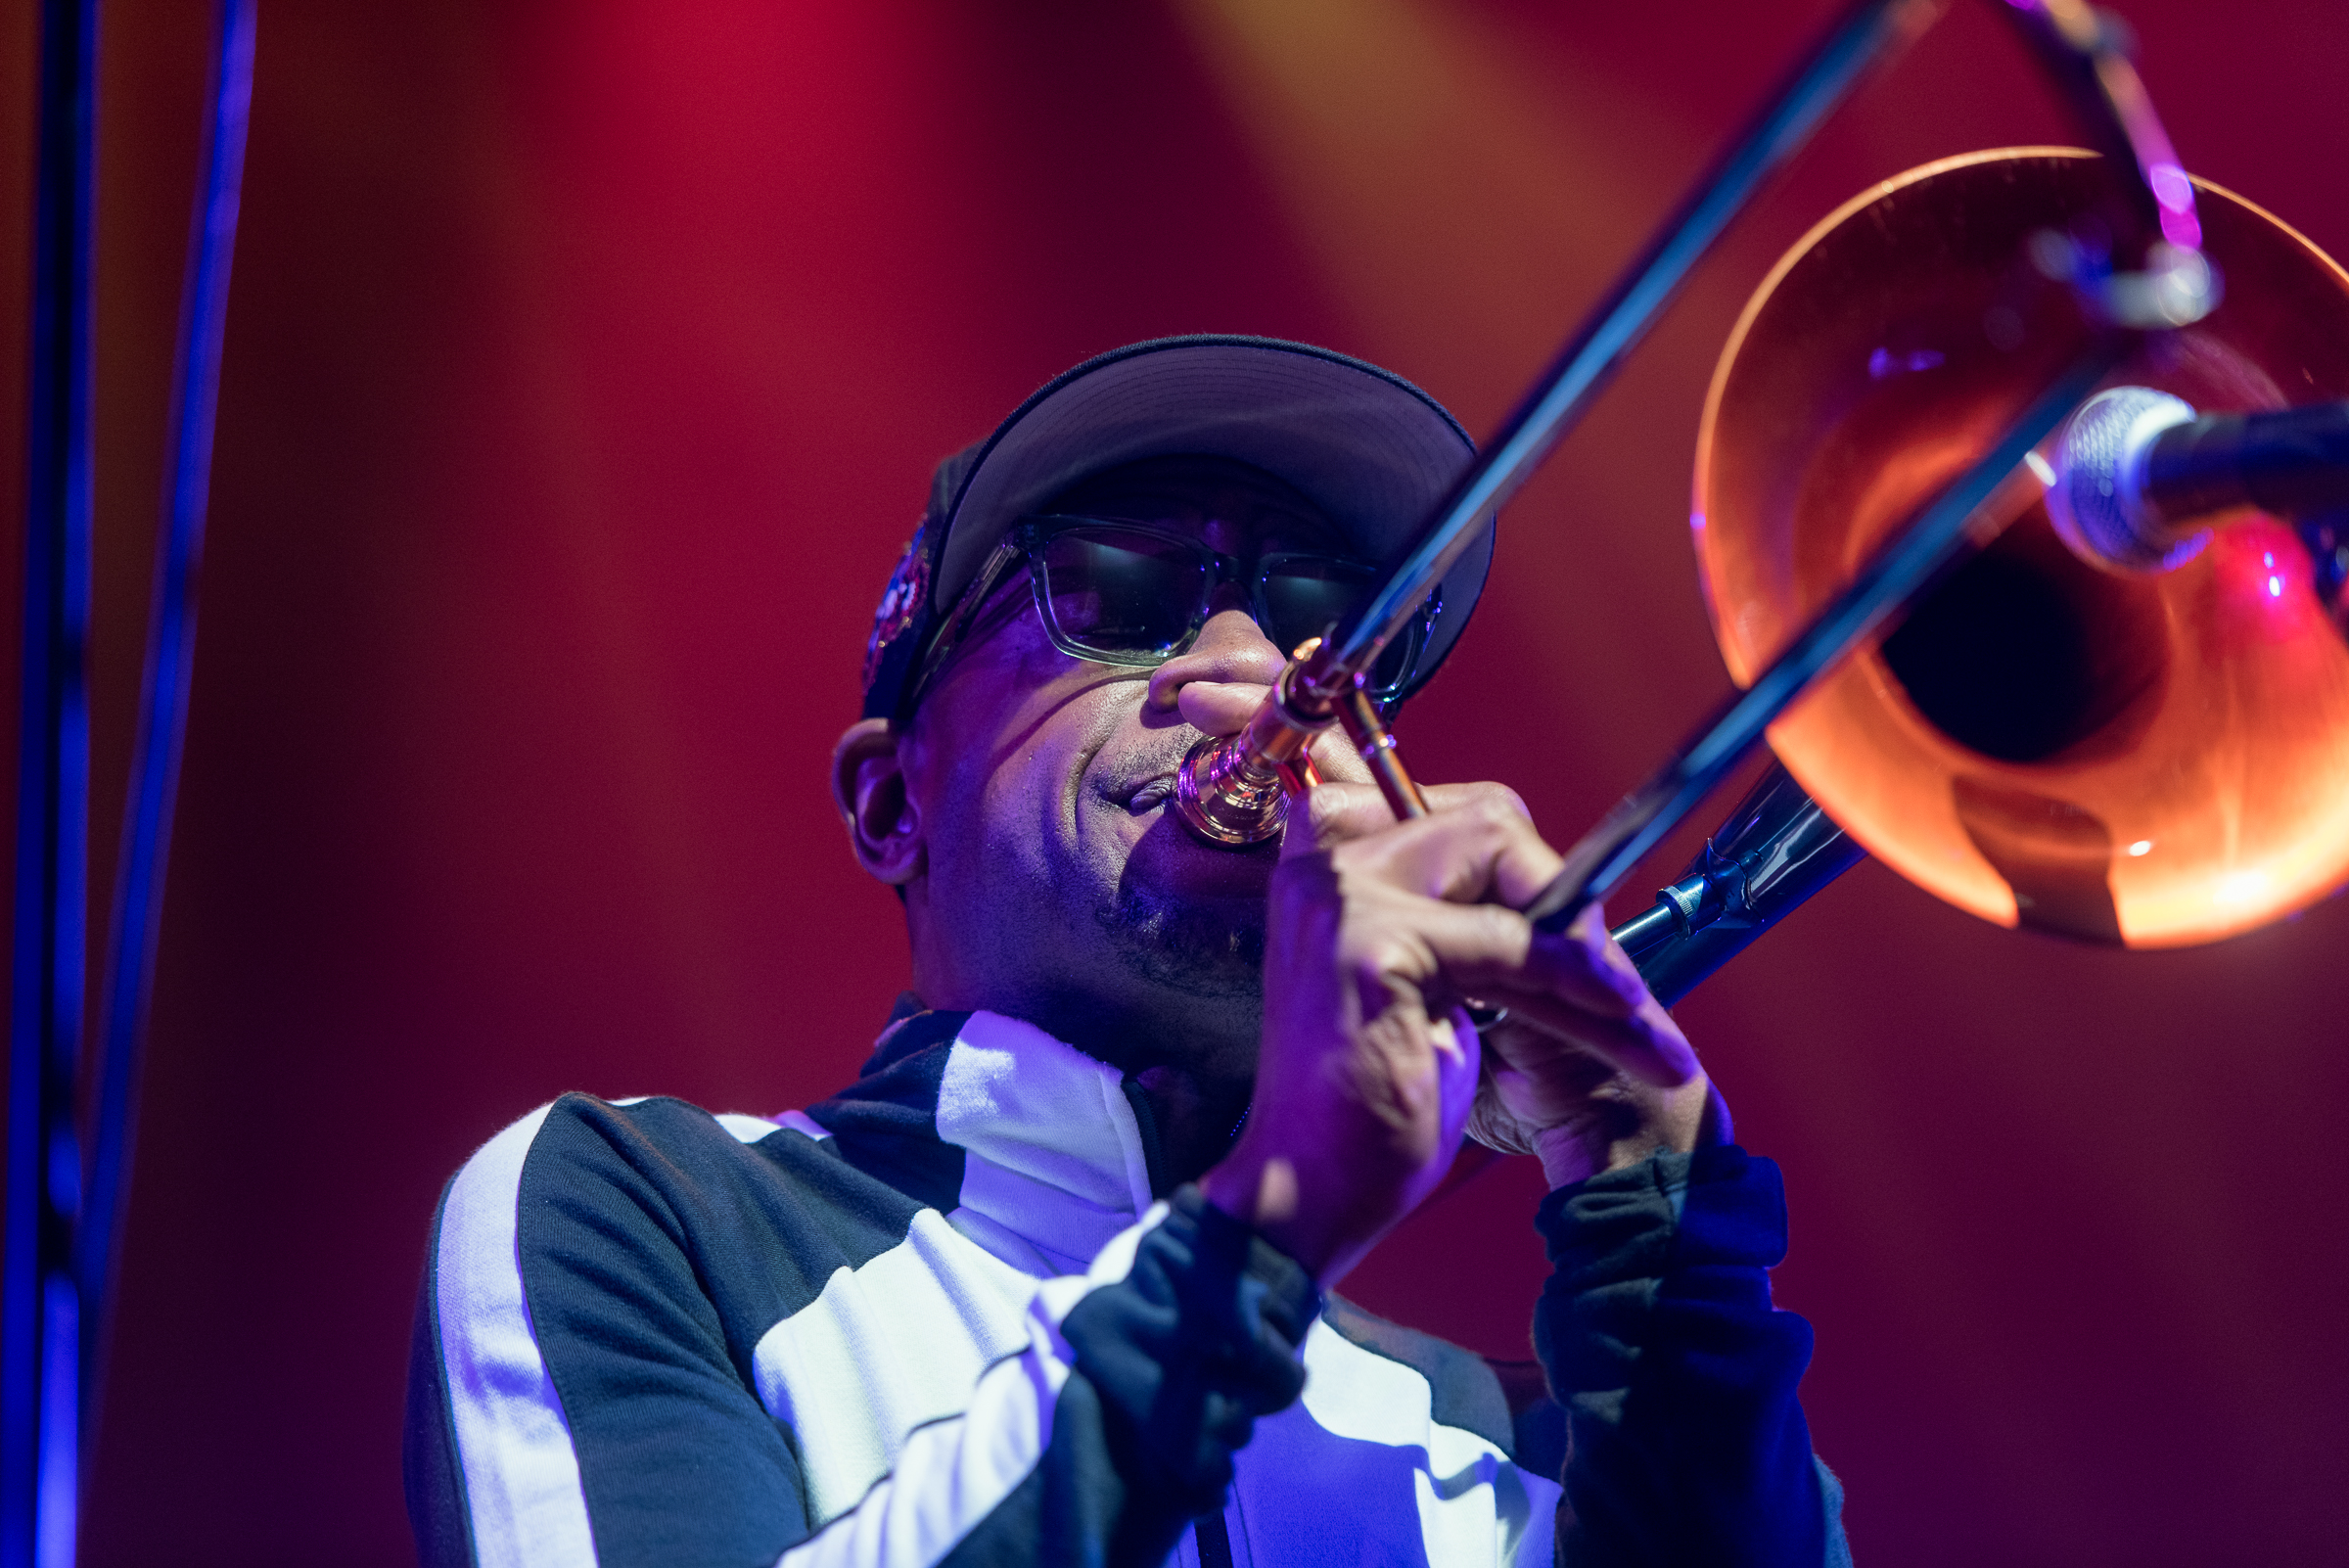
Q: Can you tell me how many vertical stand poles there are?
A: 2